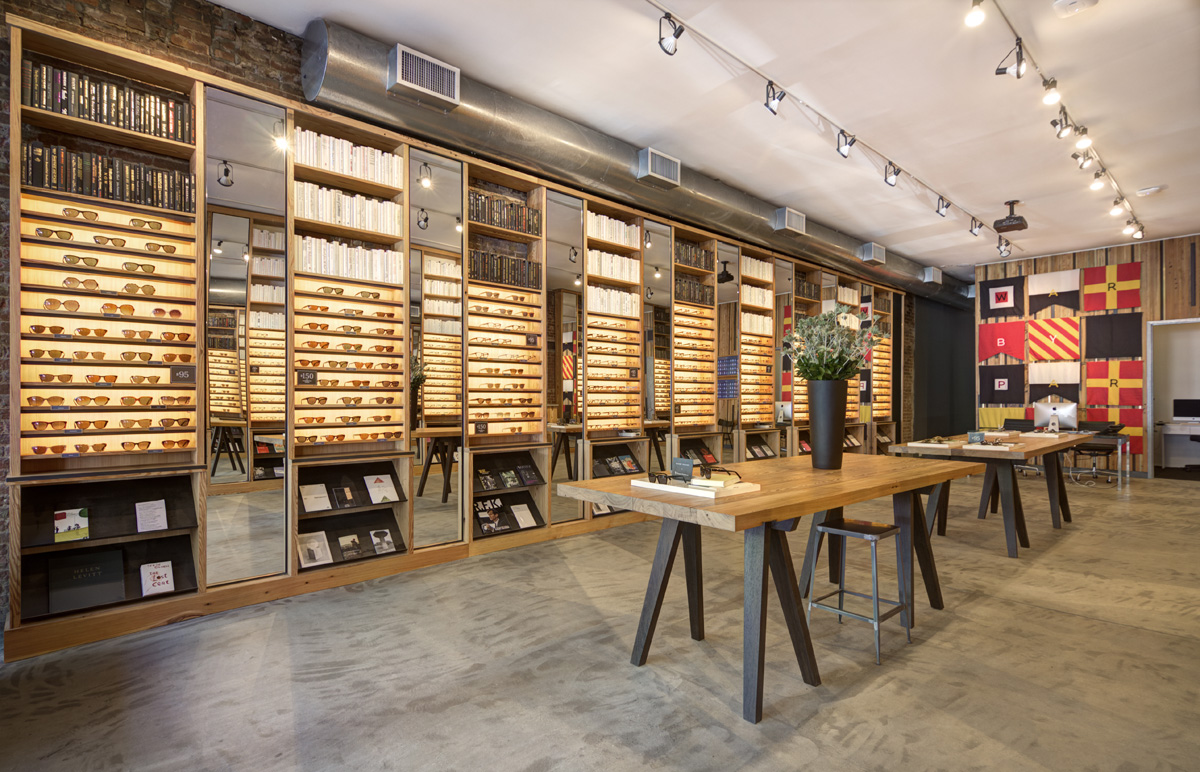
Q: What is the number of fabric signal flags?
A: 12